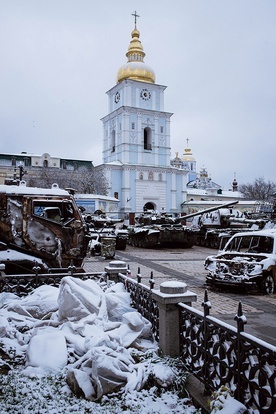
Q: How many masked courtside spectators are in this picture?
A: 0